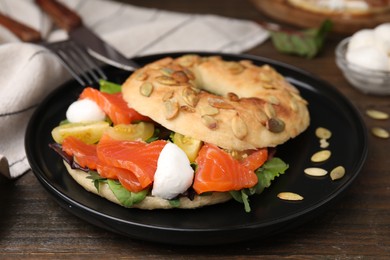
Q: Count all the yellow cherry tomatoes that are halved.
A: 3